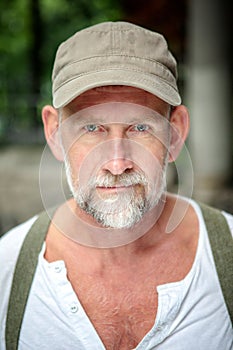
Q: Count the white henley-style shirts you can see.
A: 1